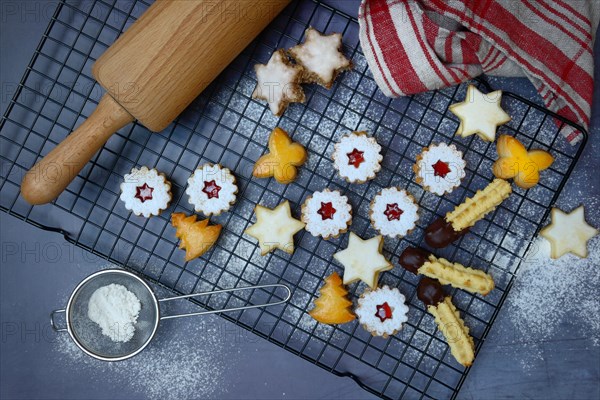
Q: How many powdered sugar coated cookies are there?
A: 7